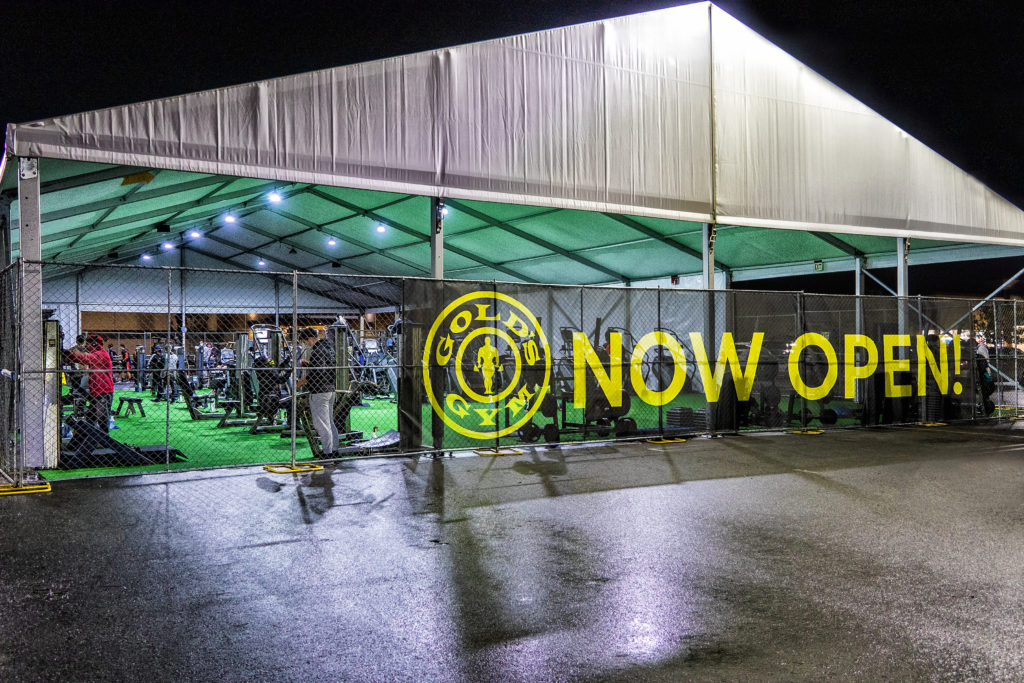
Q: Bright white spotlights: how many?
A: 9